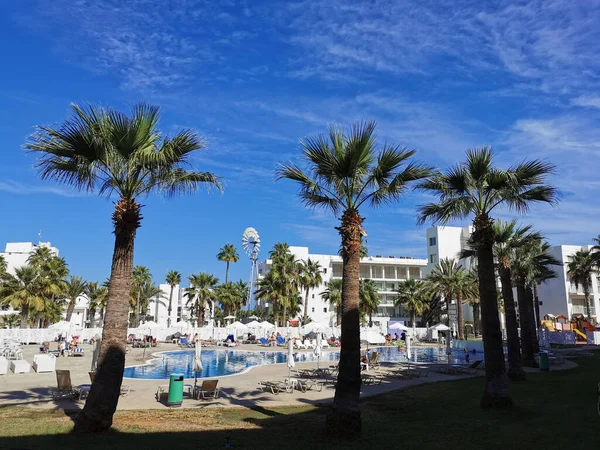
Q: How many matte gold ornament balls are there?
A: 0